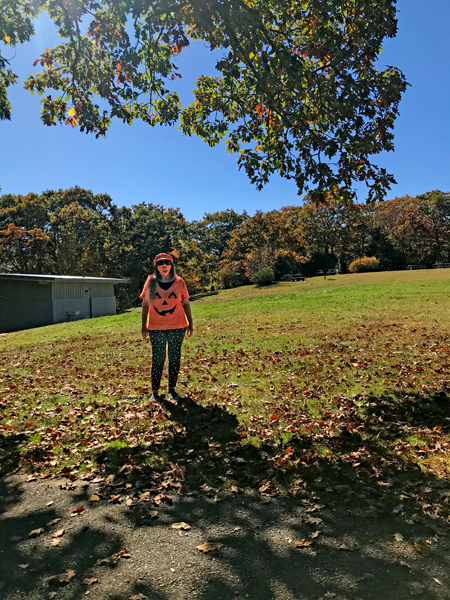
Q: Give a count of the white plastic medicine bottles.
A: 0